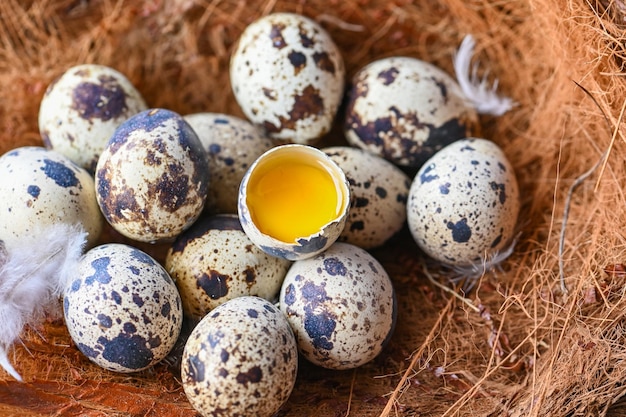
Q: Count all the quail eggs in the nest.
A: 13